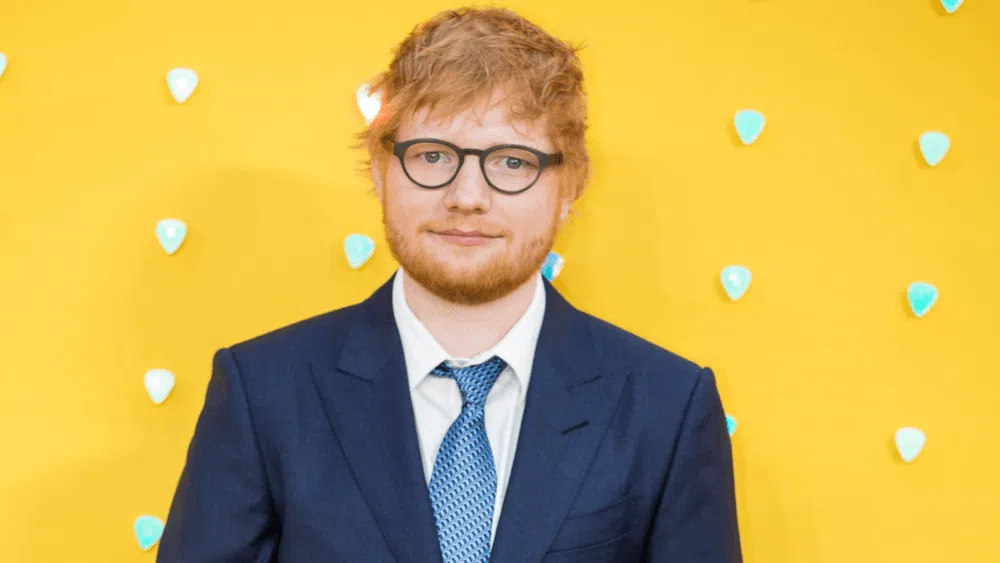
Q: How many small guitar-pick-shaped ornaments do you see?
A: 15